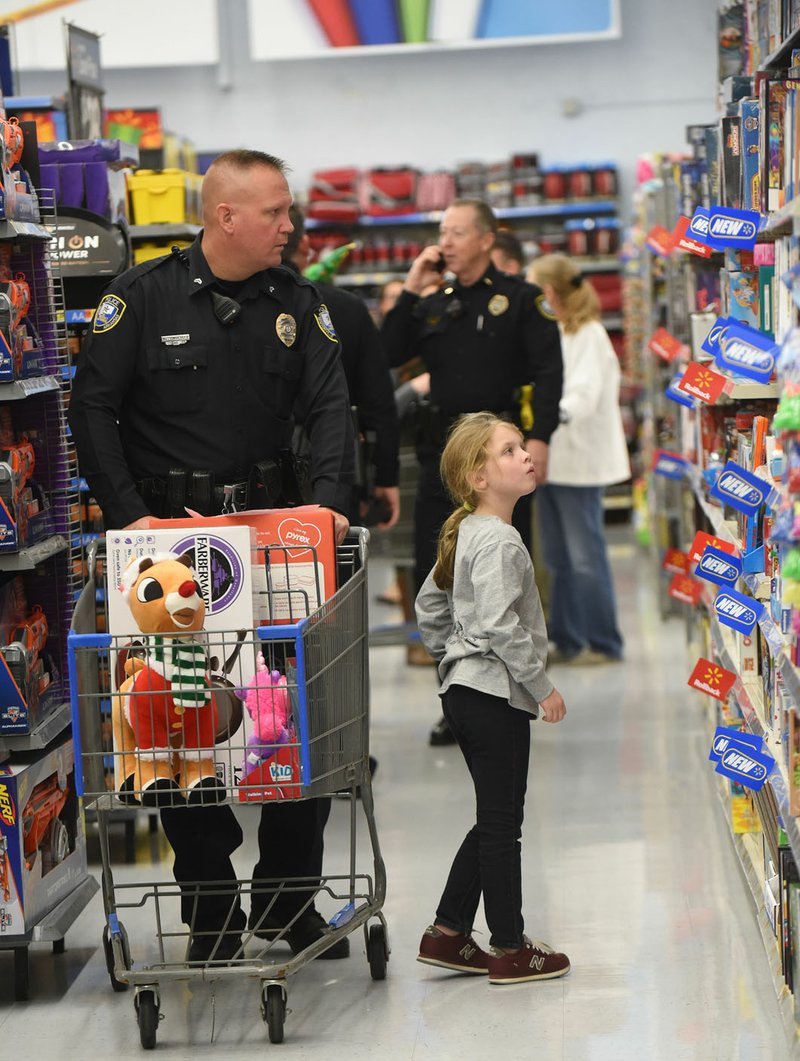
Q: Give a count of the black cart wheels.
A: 4